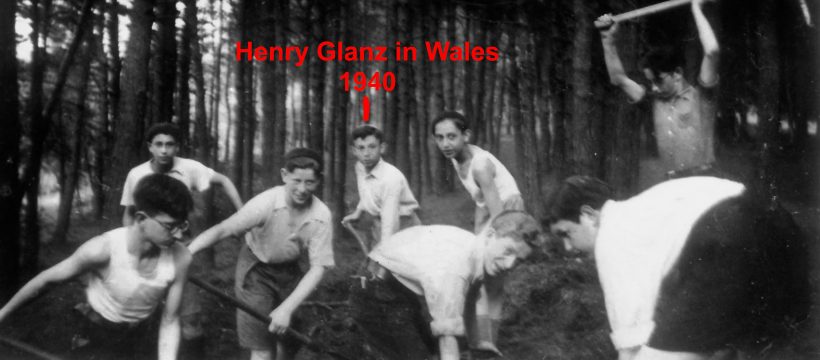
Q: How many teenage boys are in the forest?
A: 8